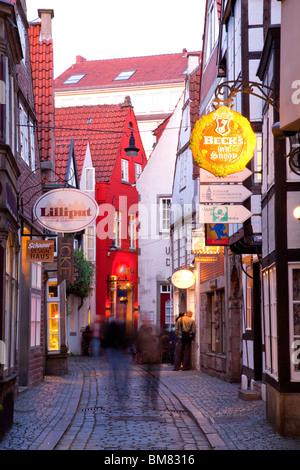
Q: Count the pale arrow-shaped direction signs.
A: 3